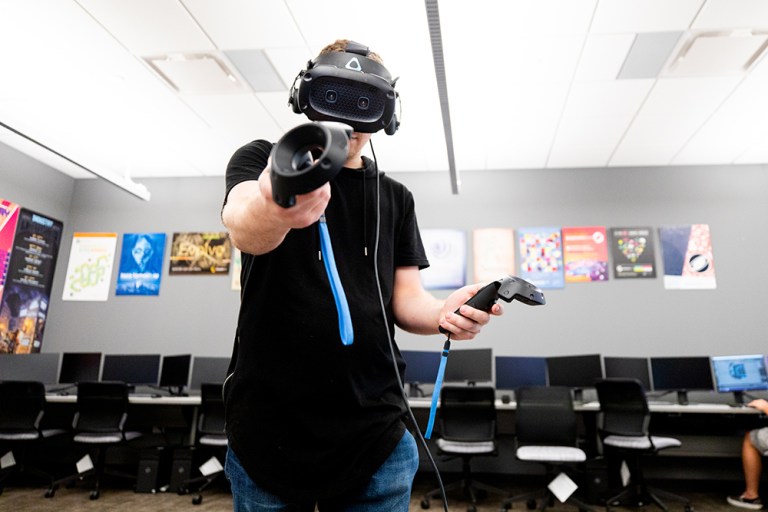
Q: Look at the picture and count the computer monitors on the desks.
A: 12